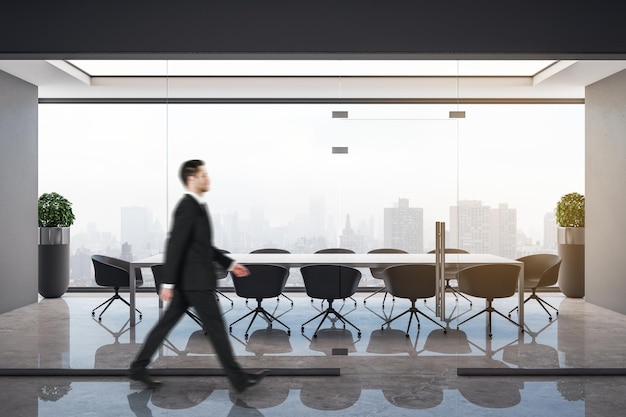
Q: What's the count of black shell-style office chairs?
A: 12